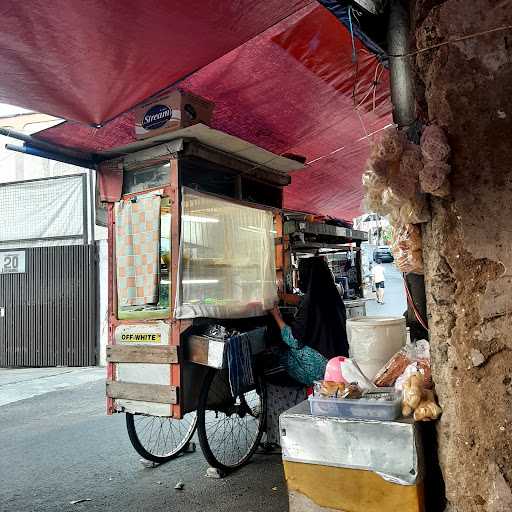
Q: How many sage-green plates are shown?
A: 0